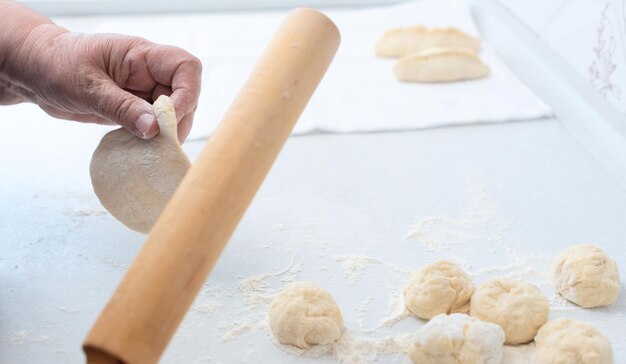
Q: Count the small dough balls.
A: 6